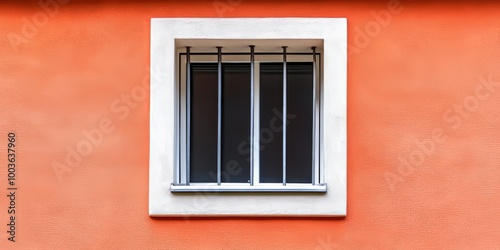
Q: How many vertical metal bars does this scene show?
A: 5